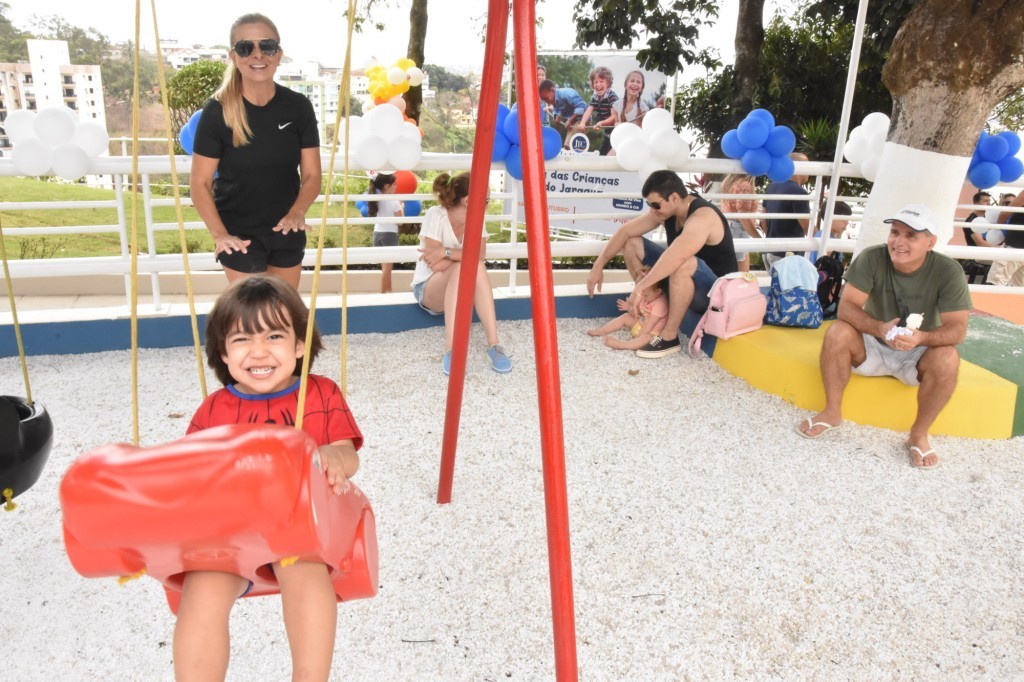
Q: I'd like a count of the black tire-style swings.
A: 1